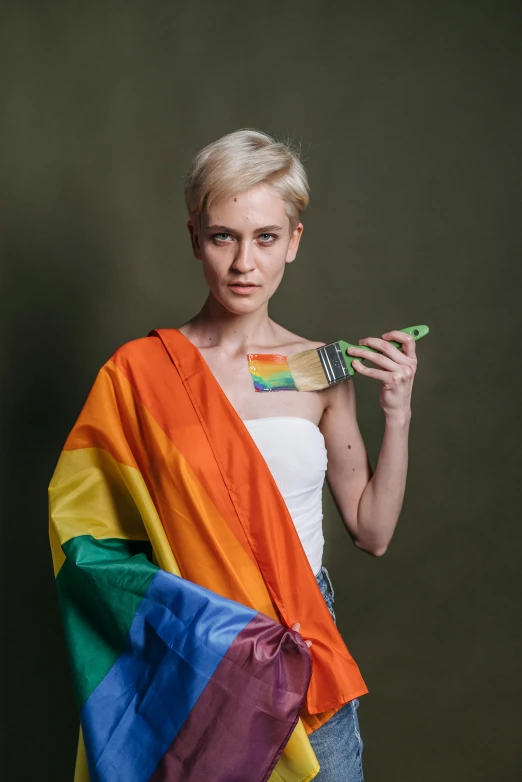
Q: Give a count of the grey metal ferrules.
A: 1